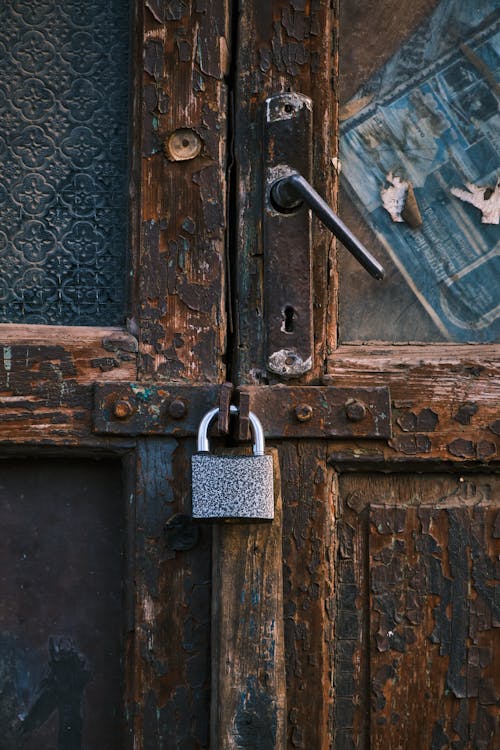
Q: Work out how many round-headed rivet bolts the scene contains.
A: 4